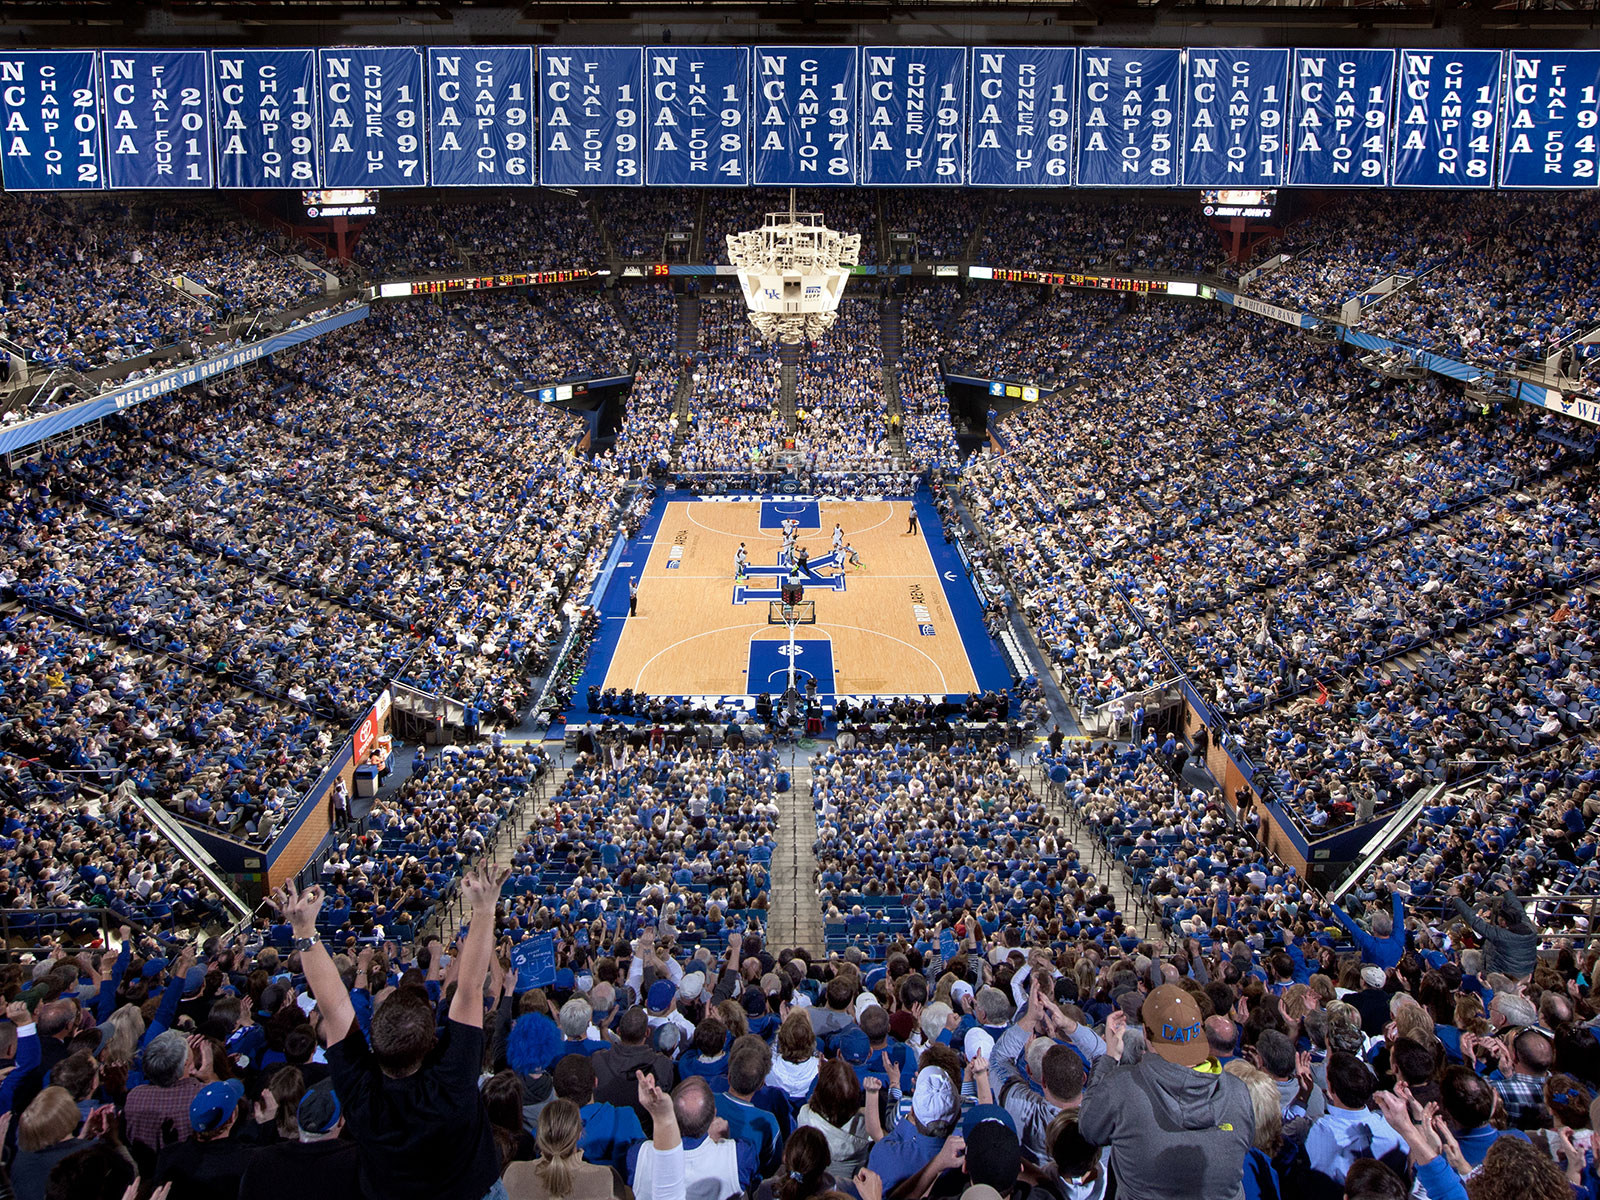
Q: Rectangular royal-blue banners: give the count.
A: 15